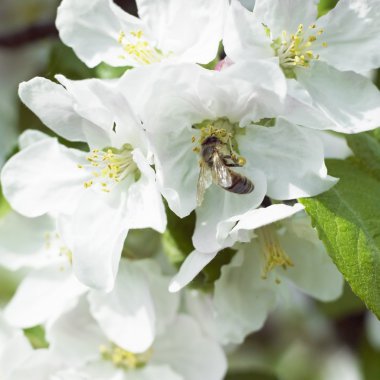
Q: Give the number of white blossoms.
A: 7